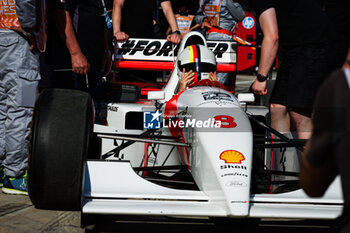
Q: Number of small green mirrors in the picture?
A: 0